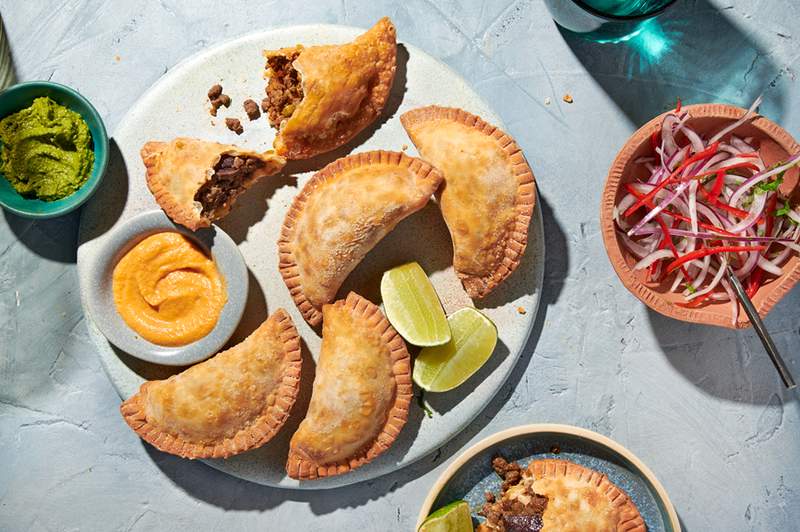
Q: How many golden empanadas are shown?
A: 7